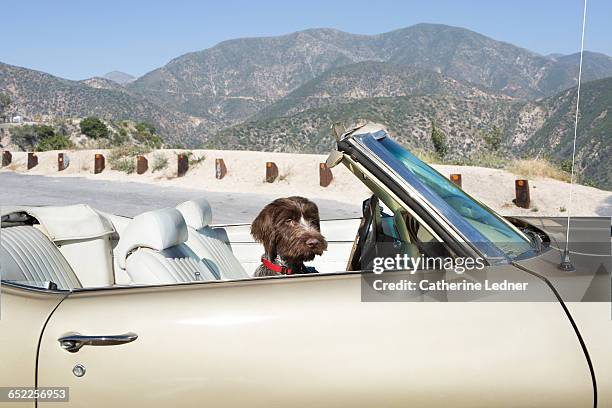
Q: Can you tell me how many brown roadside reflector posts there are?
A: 11